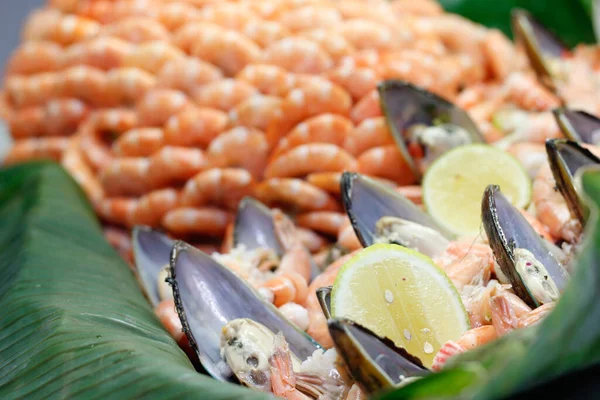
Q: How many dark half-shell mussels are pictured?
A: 11